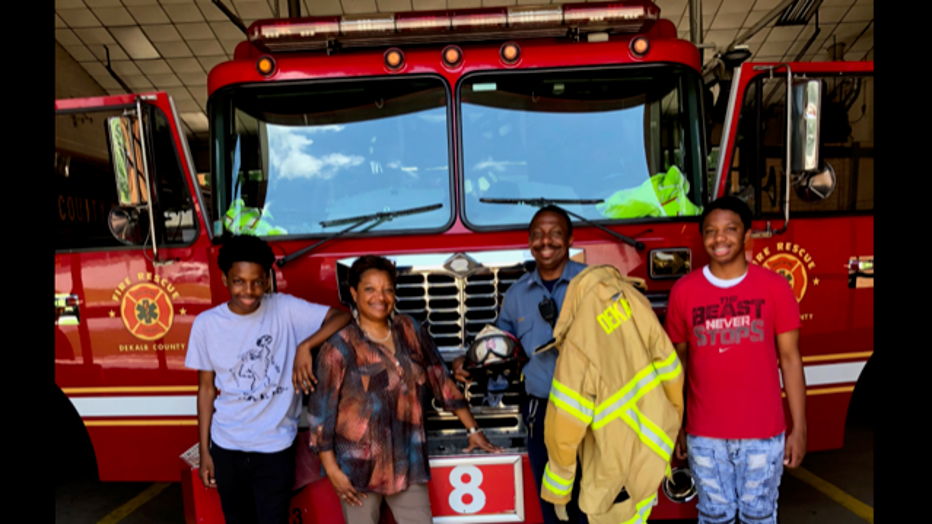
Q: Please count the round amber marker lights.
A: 5